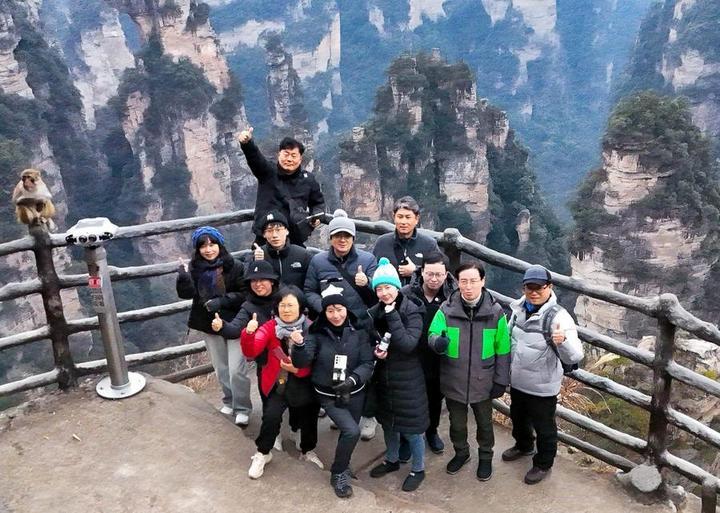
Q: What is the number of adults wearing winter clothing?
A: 12